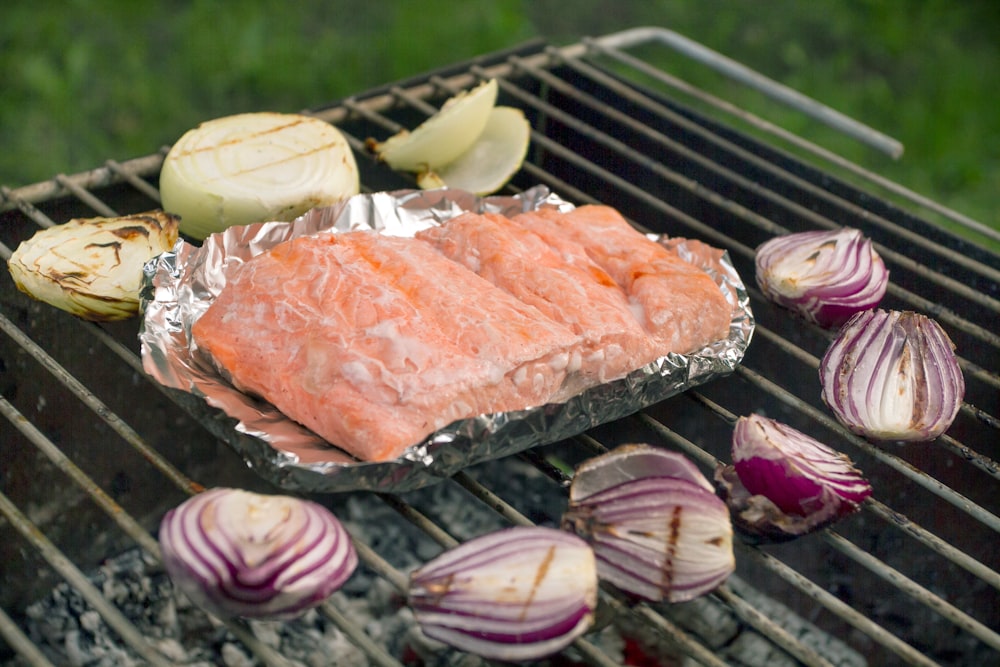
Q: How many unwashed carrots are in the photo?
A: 0